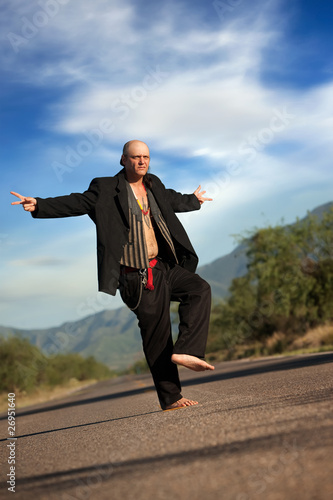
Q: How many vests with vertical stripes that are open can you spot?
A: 1